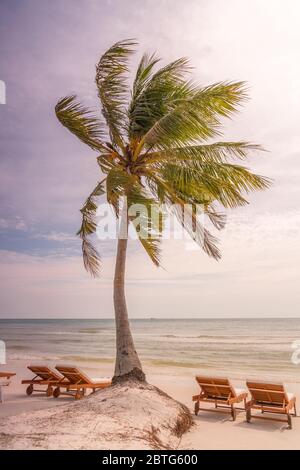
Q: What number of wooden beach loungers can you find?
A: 4